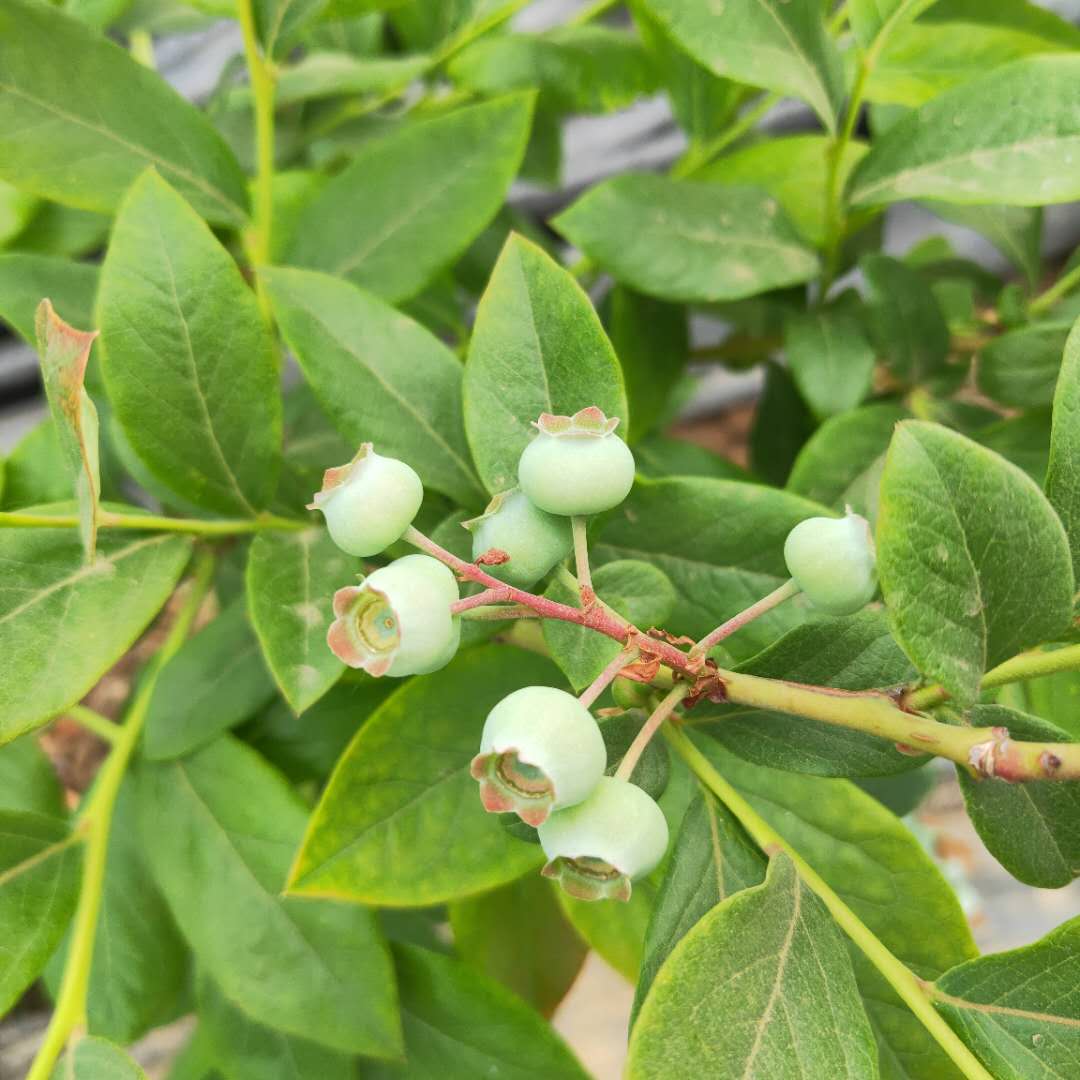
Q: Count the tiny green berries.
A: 7